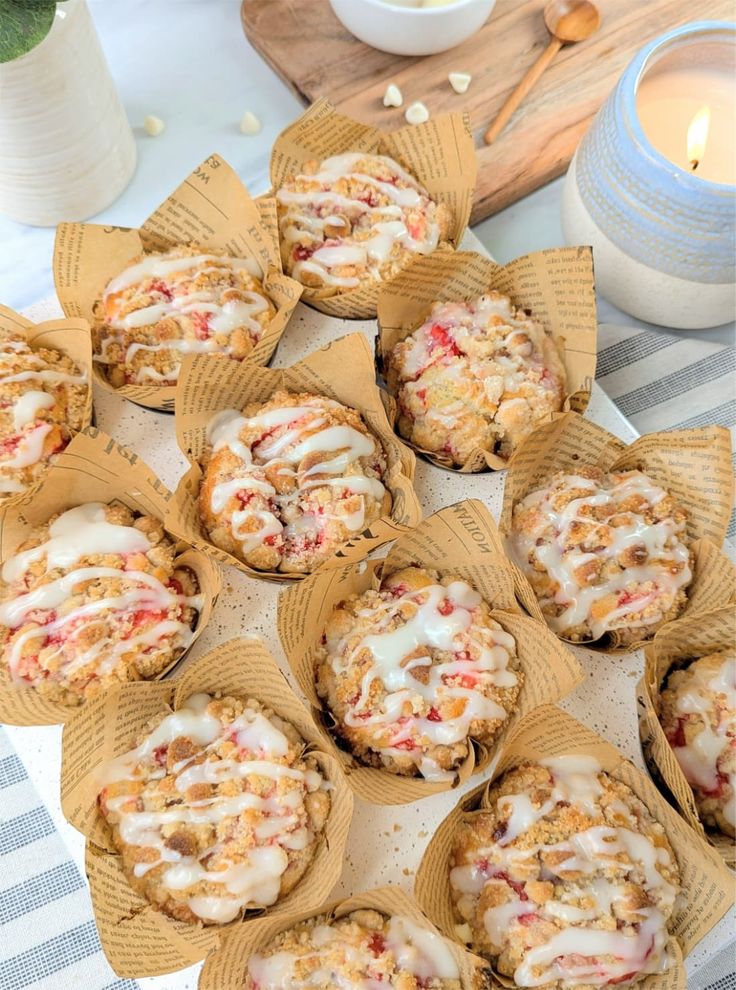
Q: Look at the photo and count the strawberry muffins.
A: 12